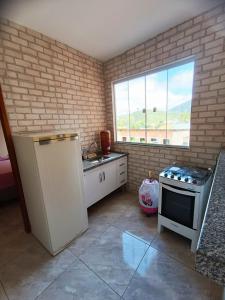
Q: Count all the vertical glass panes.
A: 4